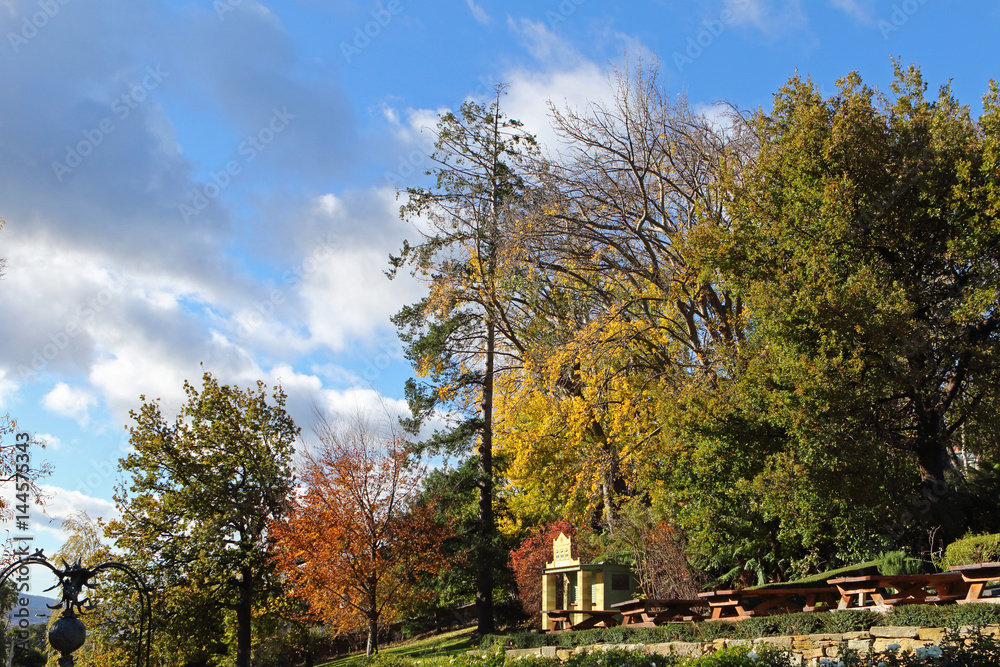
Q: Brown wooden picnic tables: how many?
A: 5